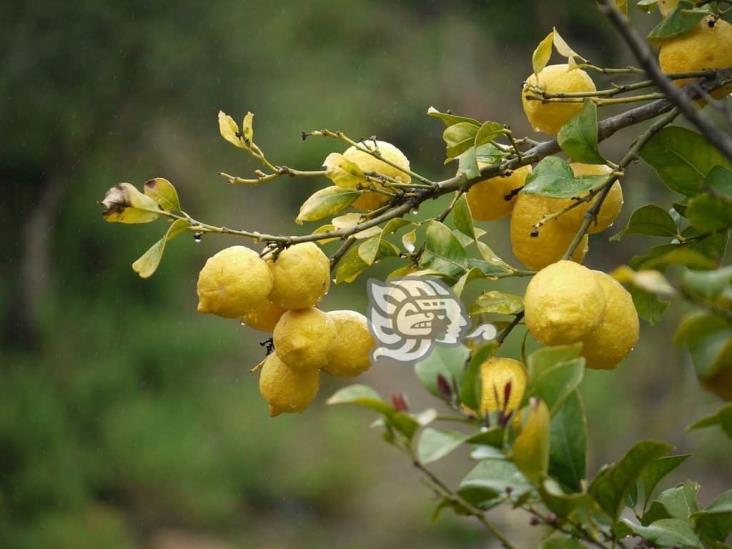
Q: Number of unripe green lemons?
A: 0